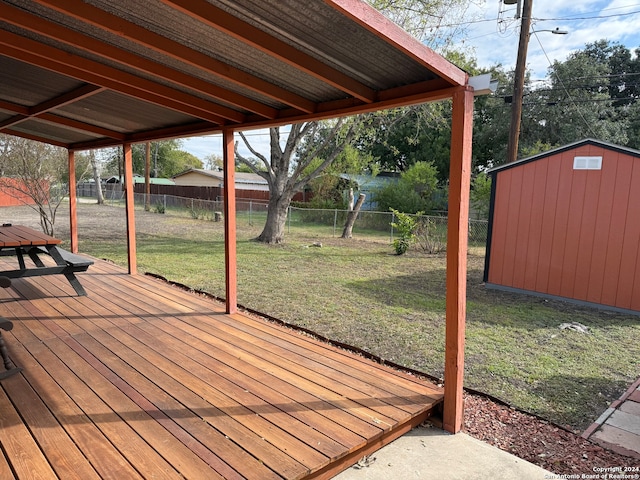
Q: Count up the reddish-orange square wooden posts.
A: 4